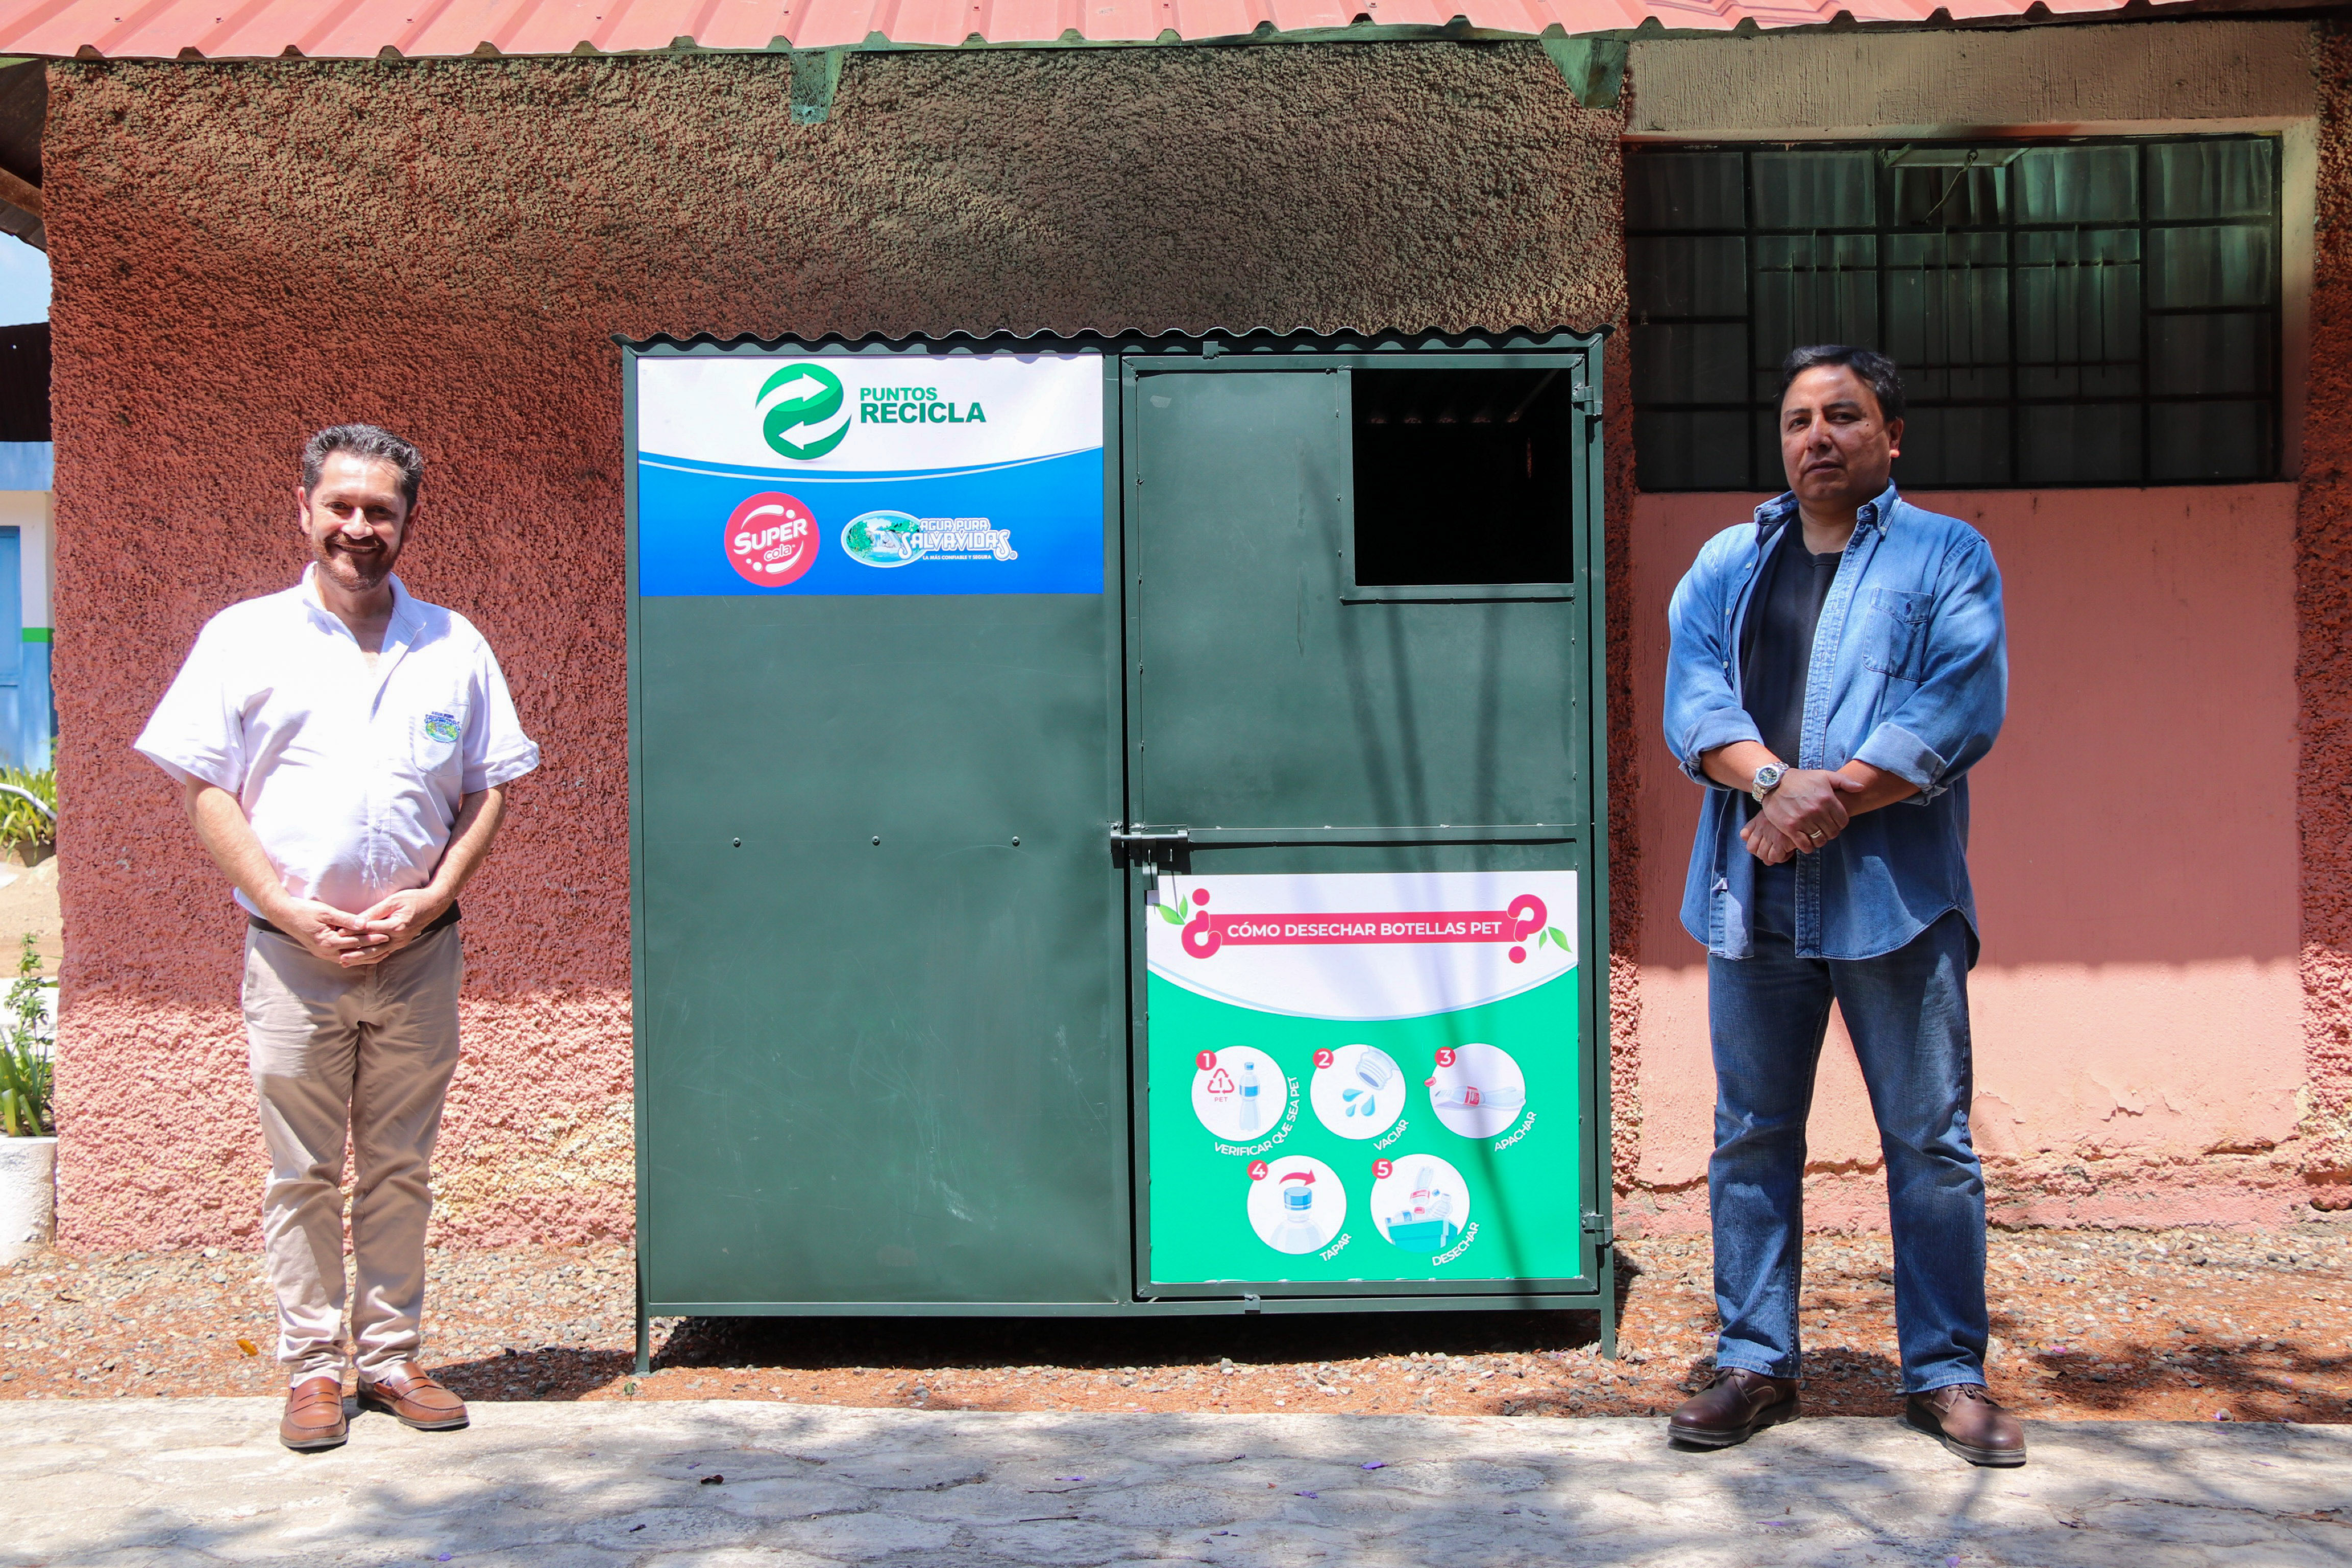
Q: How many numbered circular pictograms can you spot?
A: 5